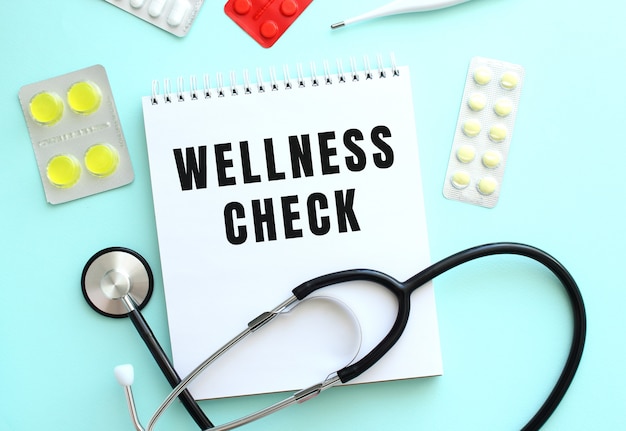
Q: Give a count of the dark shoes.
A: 0